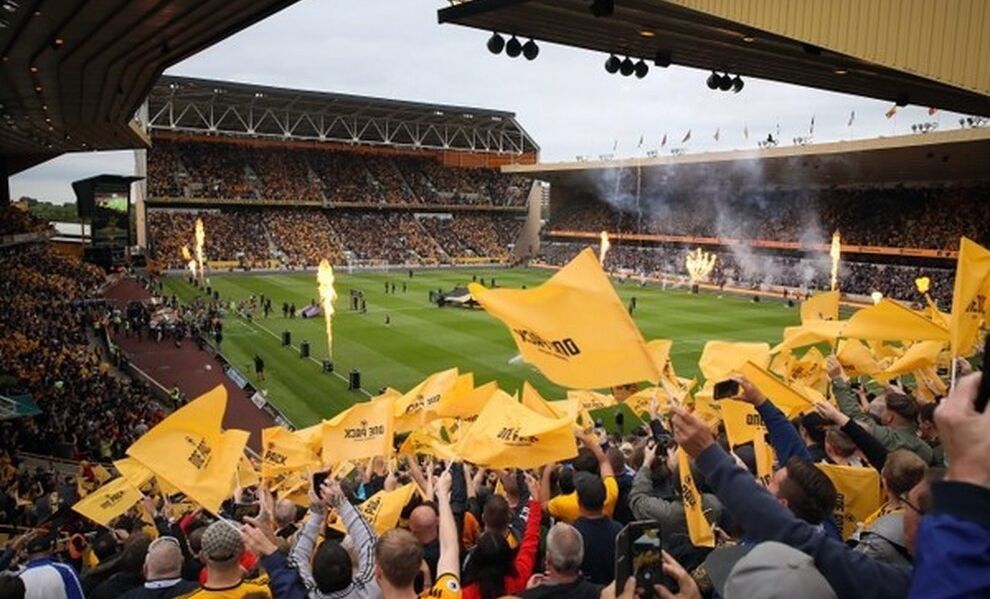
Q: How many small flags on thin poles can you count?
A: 11